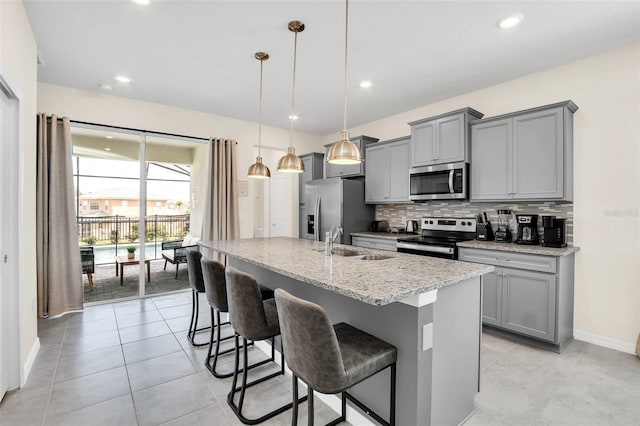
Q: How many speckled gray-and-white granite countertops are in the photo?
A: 3